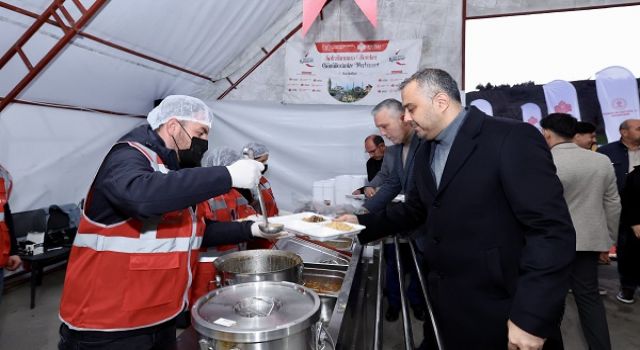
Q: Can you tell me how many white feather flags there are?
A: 4